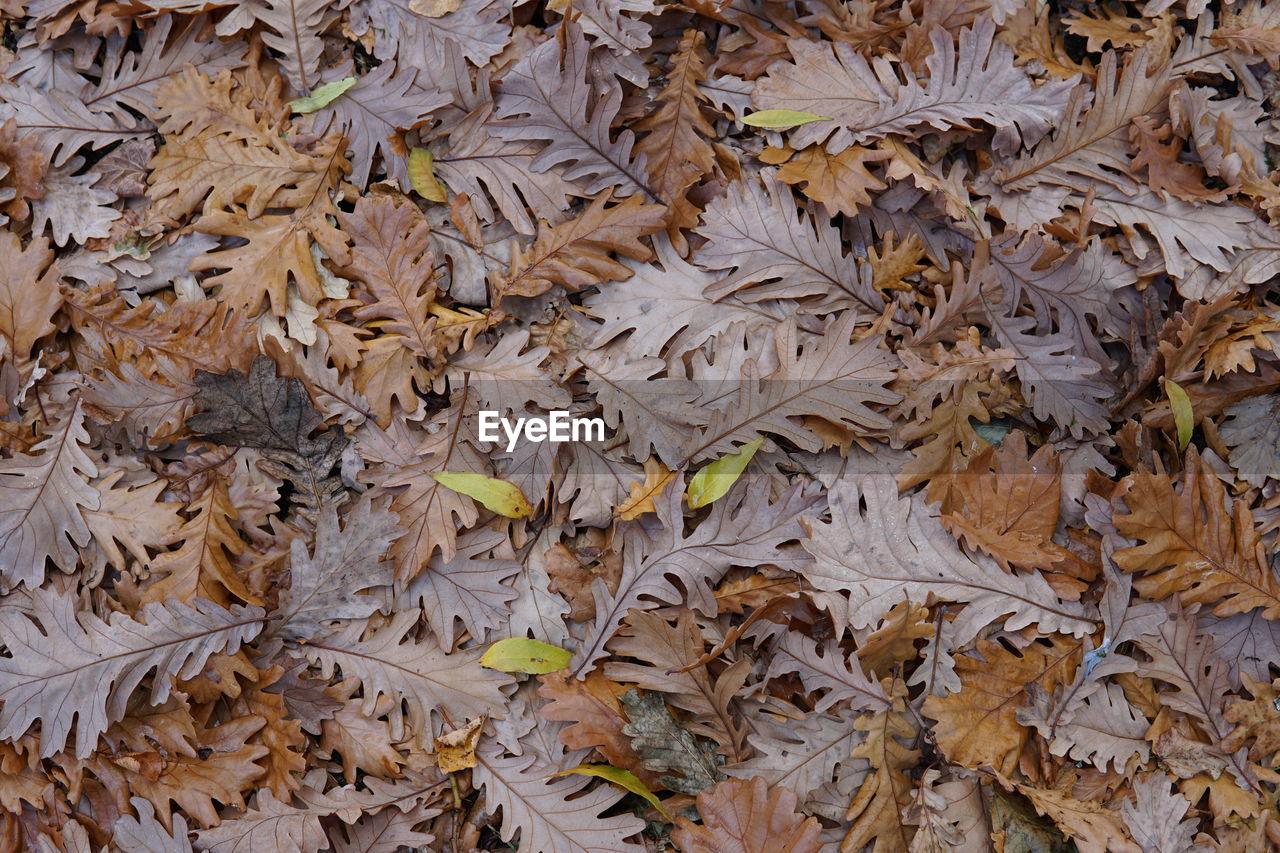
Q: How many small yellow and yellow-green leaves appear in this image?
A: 8